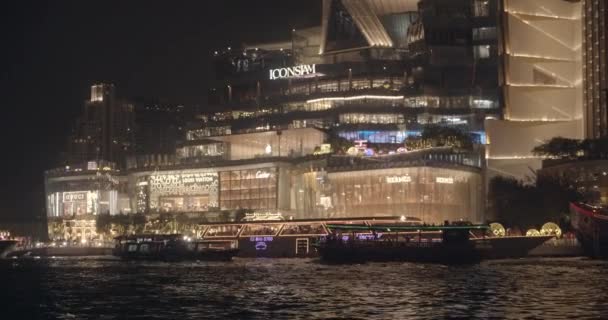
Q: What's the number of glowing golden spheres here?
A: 3